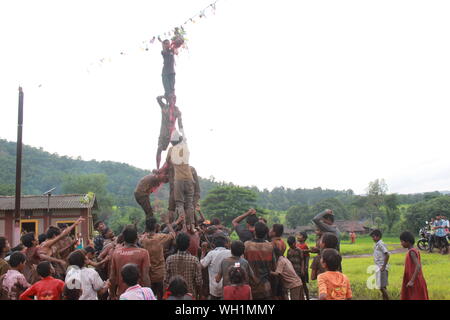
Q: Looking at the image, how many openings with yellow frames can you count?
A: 2